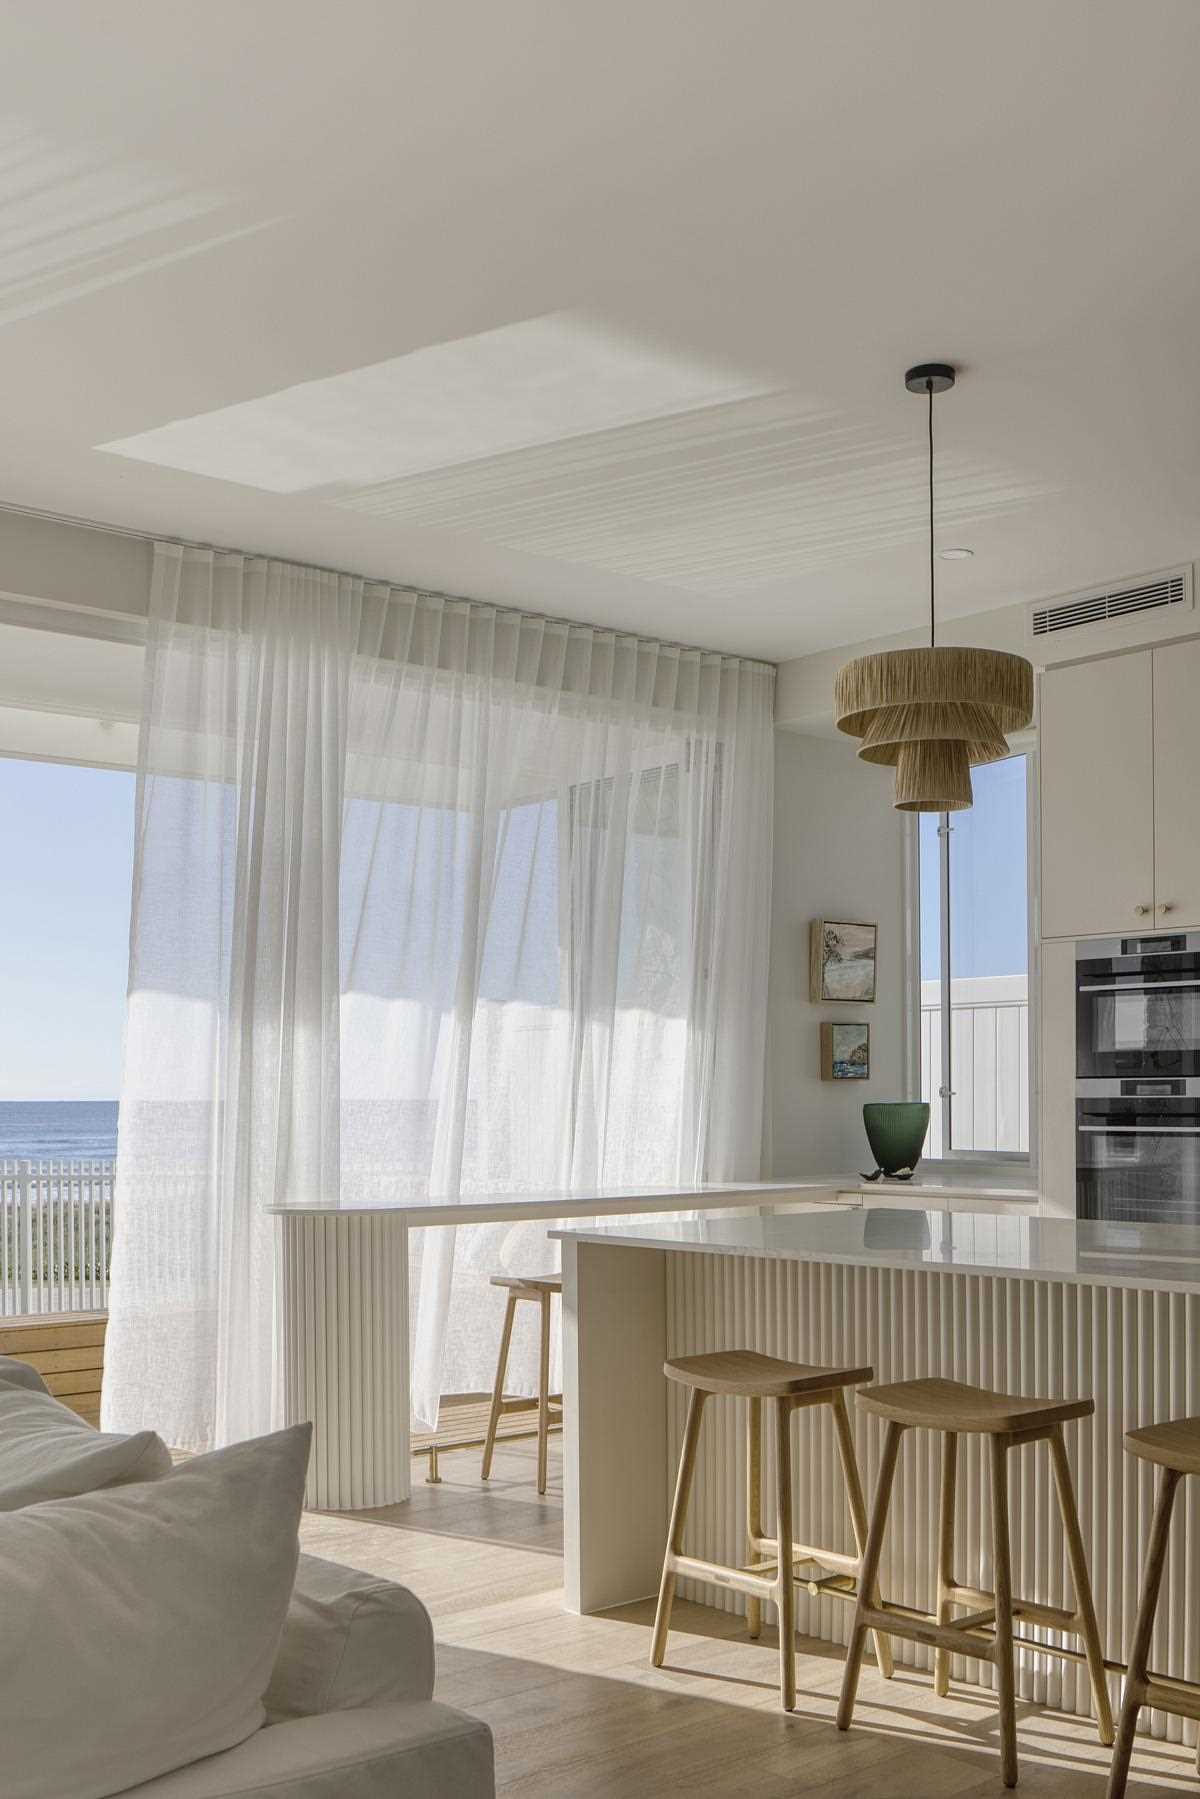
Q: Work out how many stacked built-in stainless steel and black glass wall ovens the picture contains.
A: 2